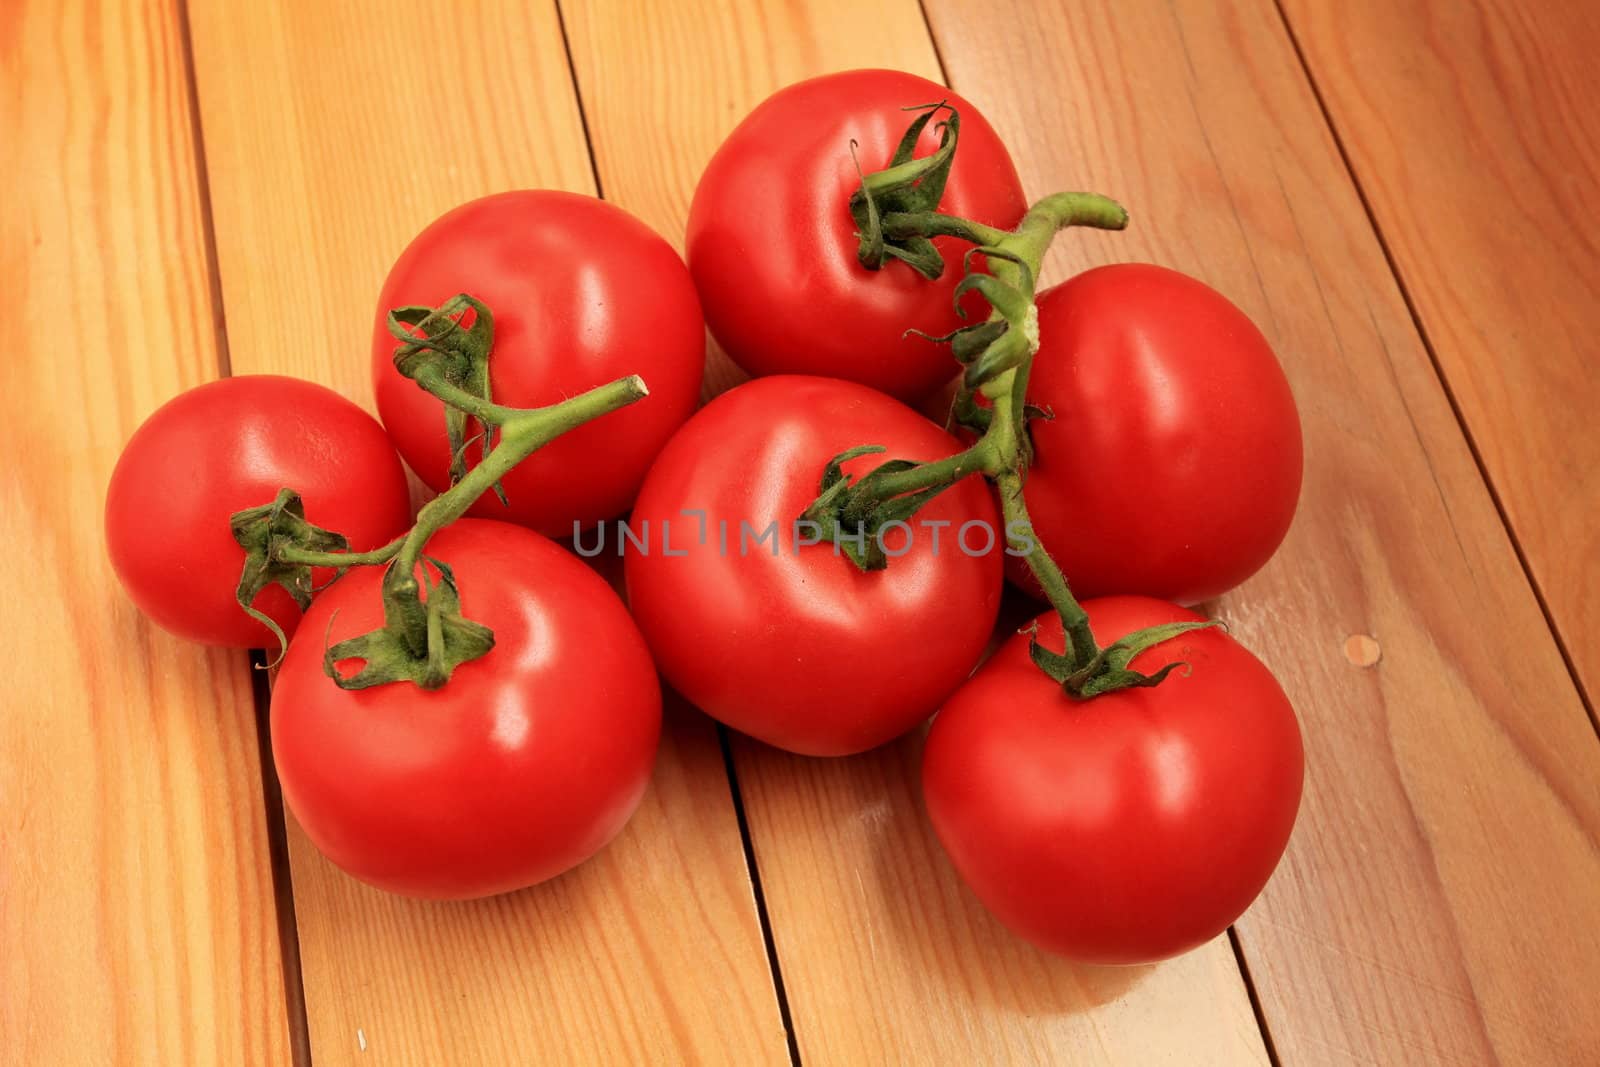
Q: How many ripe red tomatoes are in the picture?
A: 7